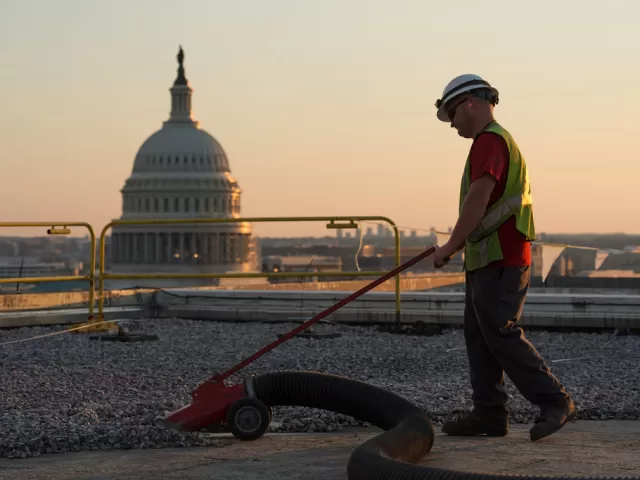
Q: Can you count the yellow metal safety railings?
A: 2